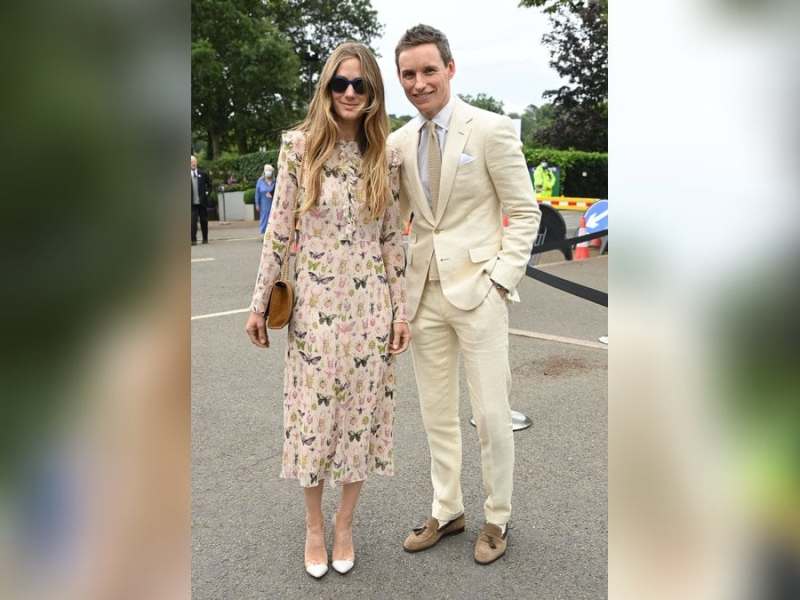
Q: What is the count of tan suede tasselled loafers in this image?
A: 2